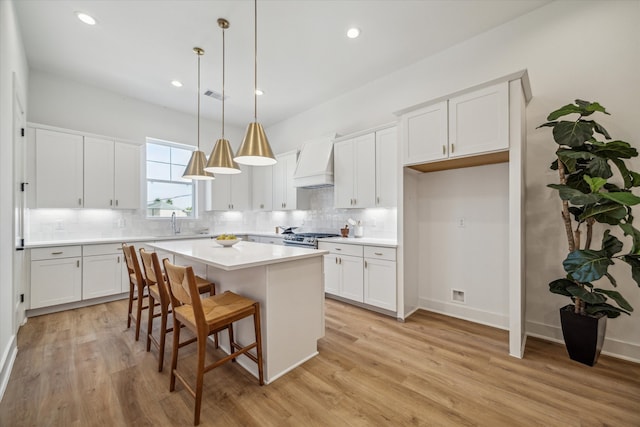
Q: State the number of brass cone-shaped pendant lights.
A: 3